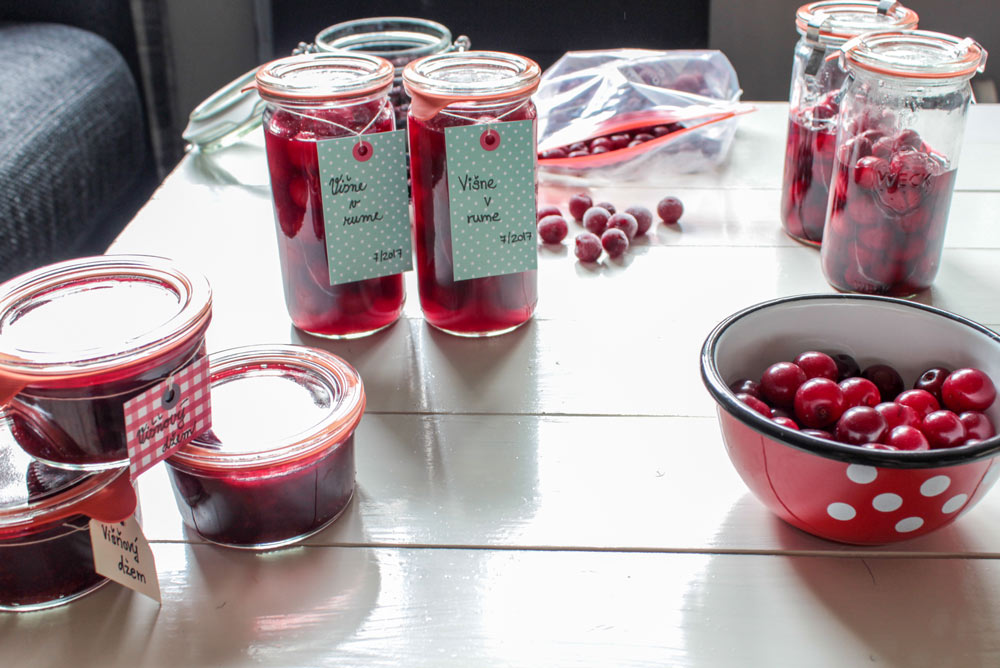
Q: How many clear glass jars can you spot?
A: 8